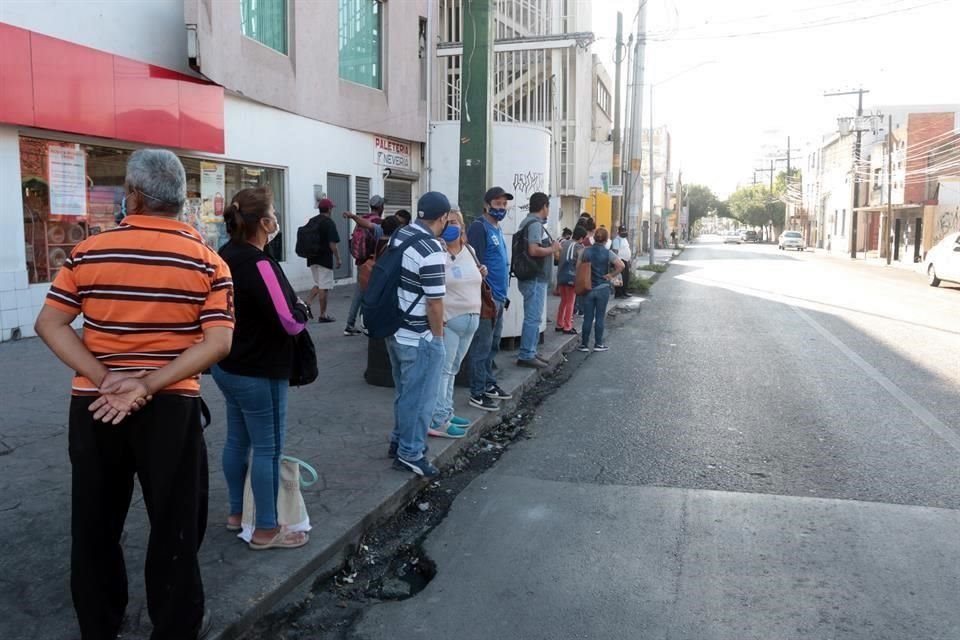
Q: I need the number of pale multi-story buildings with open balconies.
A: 1